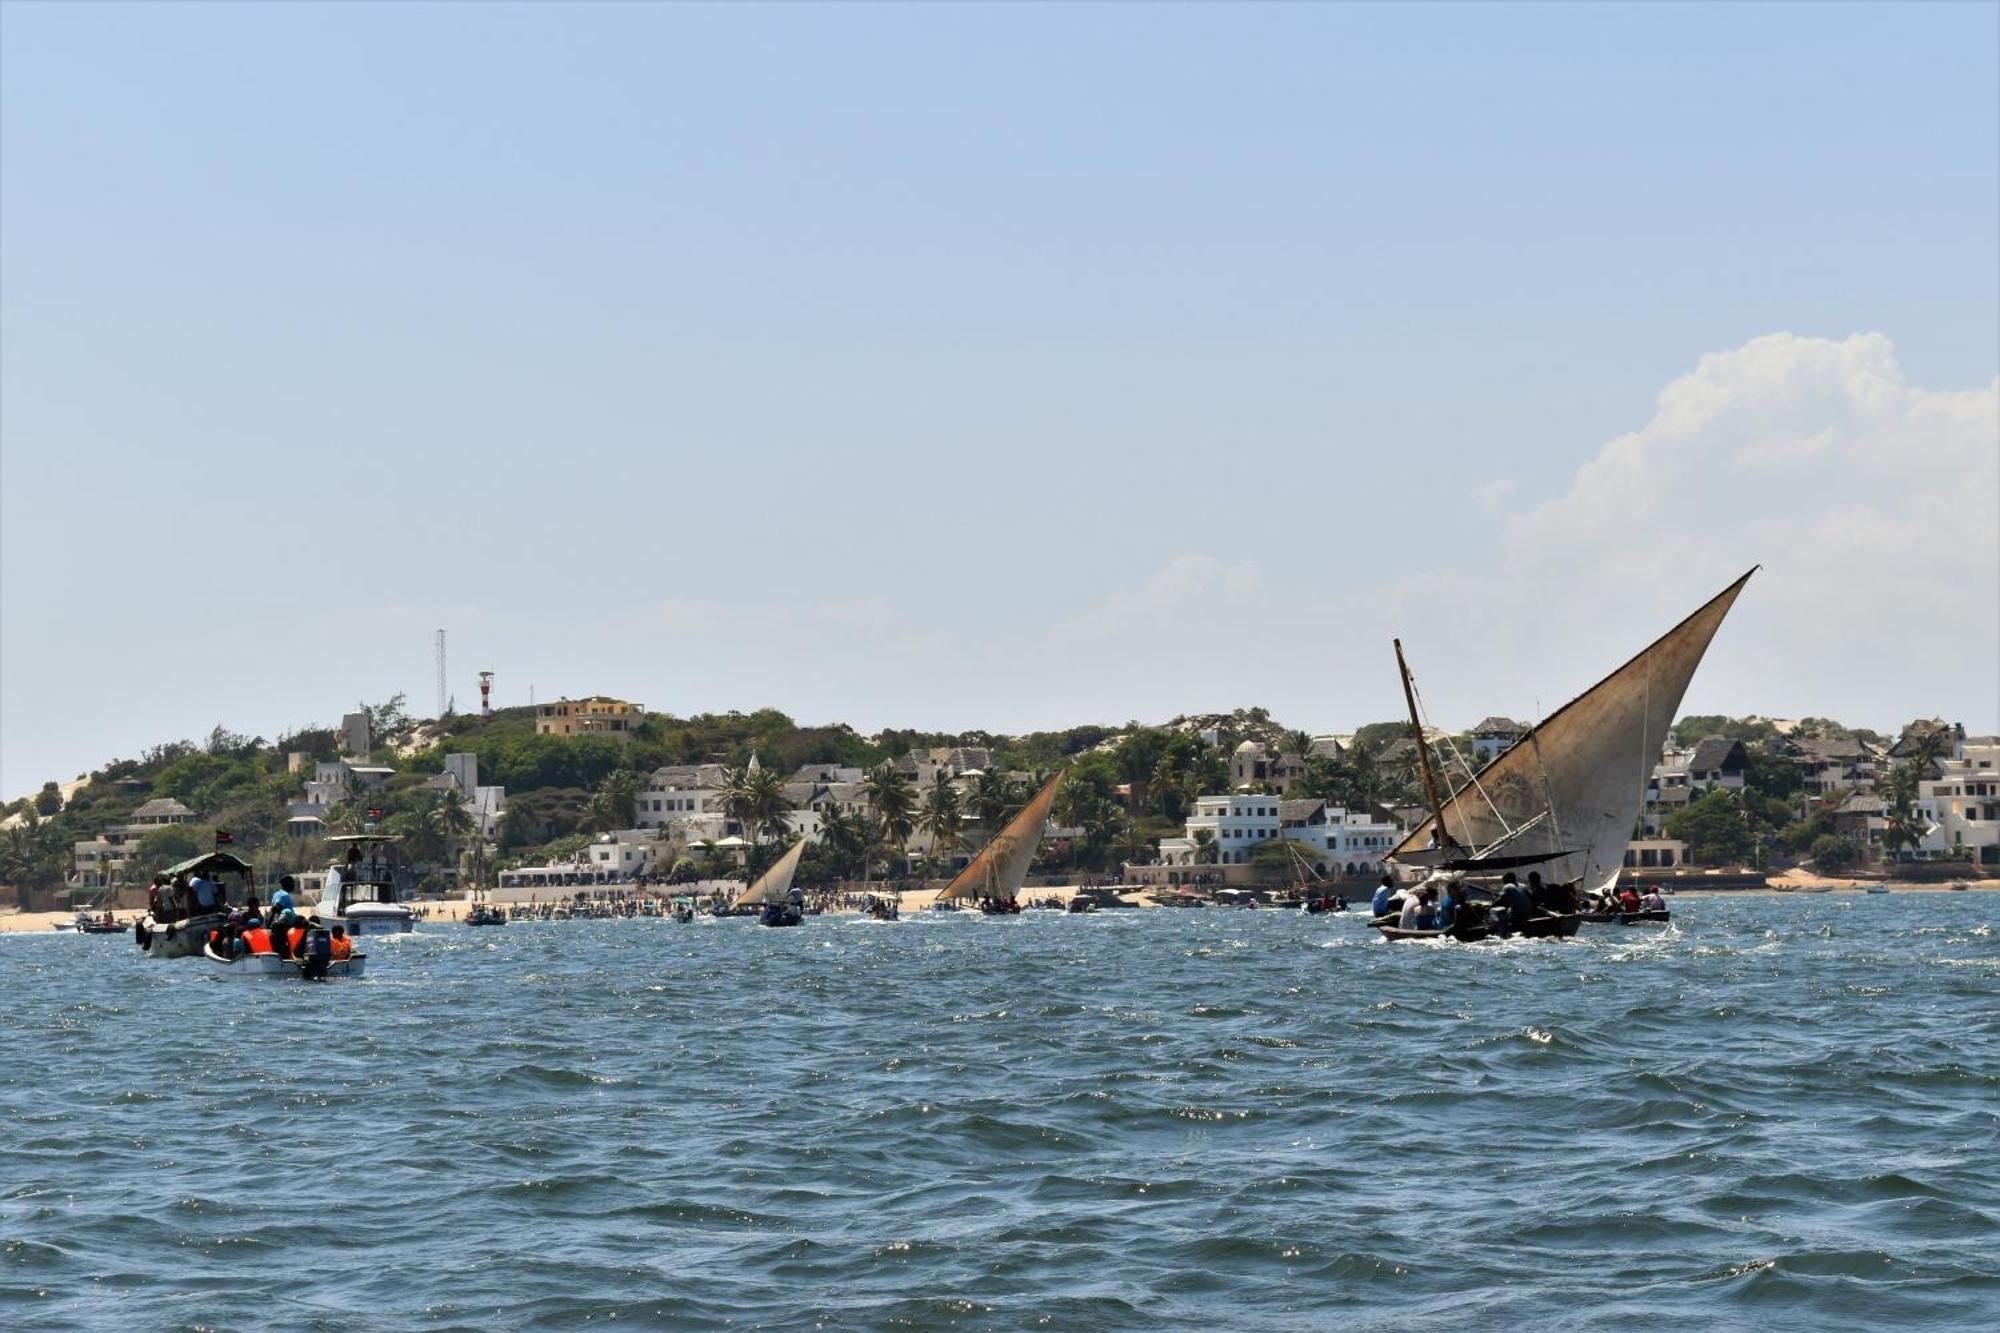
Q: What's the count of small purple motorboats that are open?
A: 0